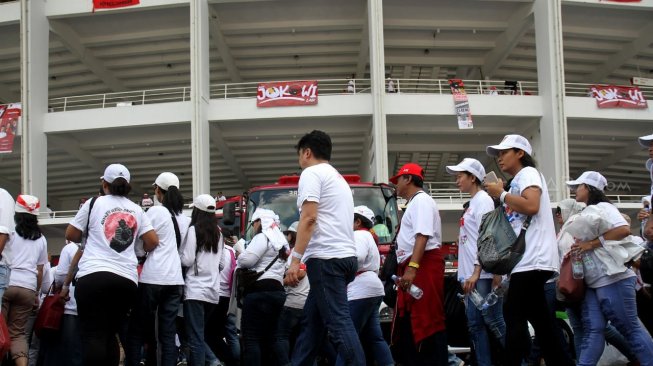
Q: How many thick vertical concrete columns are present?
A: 4